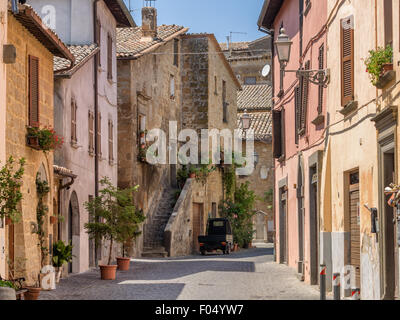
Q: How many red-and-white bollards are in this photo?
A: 3